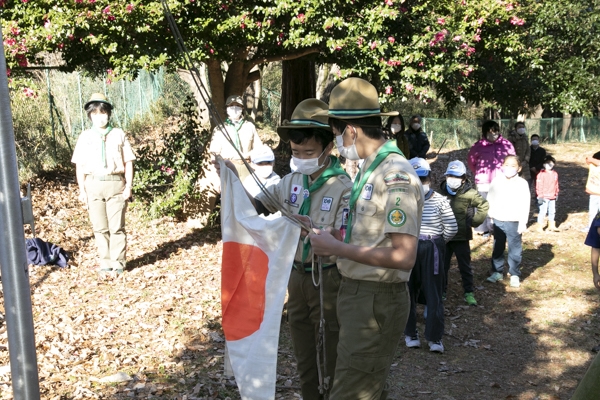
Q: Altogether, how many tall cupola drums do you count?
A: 0